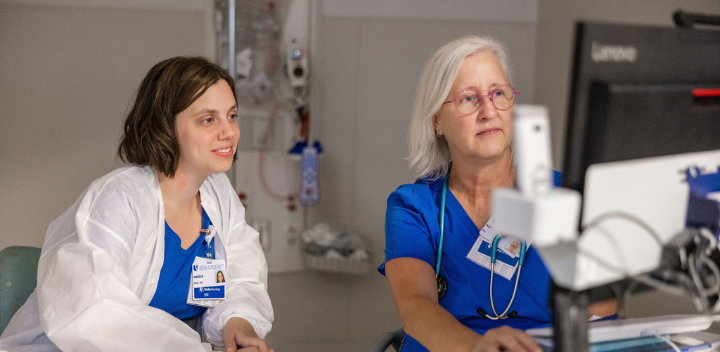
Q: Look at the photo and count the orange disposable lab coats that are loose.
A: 0